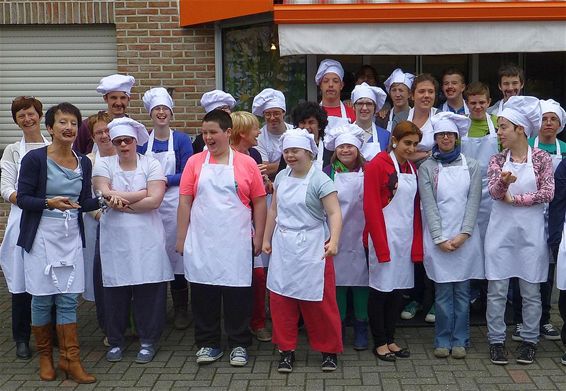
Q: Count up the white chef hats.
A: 13